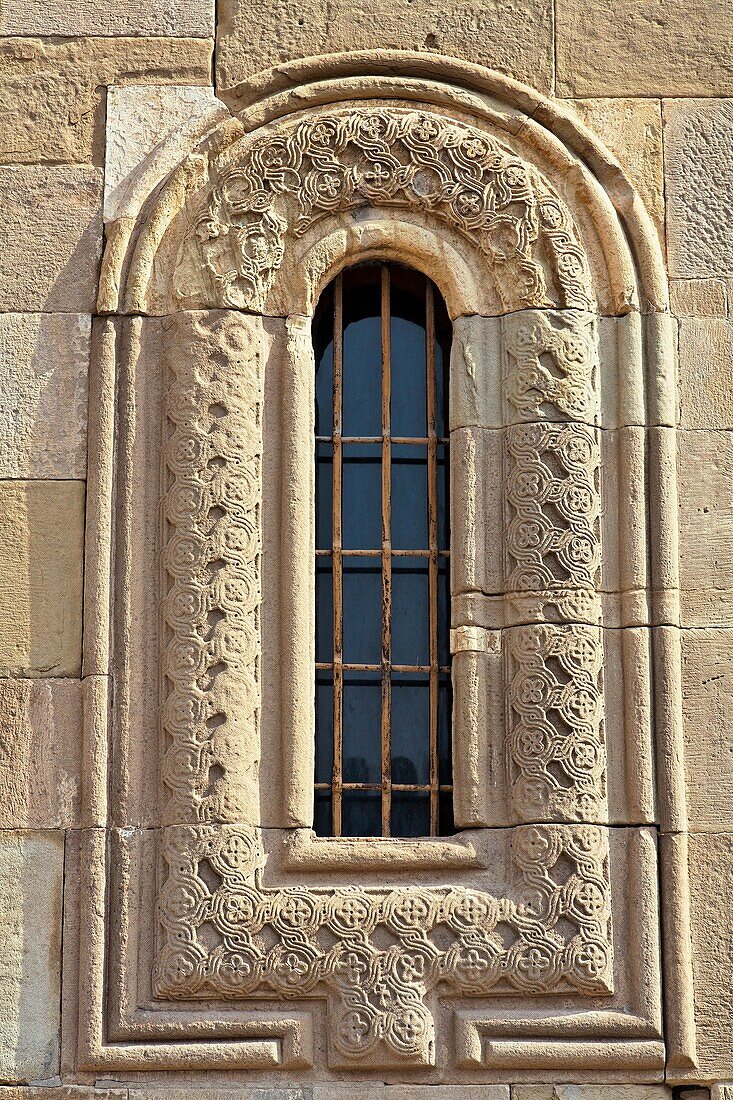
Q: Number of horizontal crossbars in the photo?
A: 4